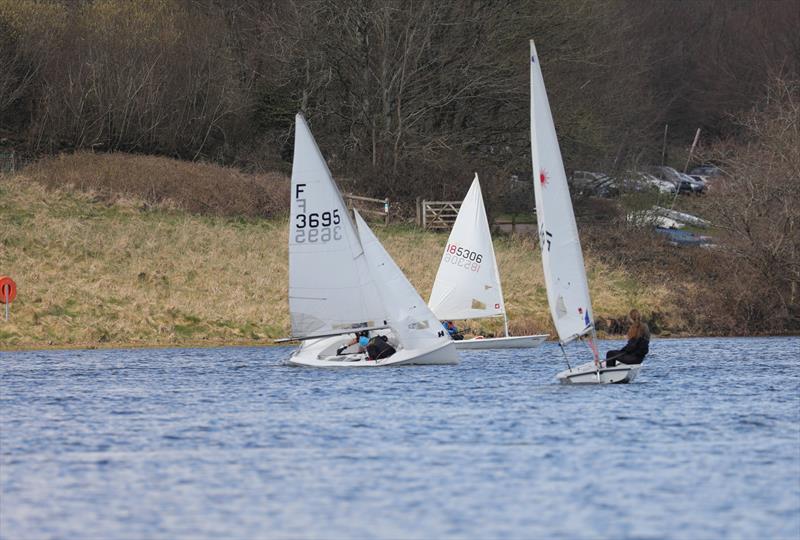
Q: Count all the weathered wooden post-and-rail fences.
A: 1